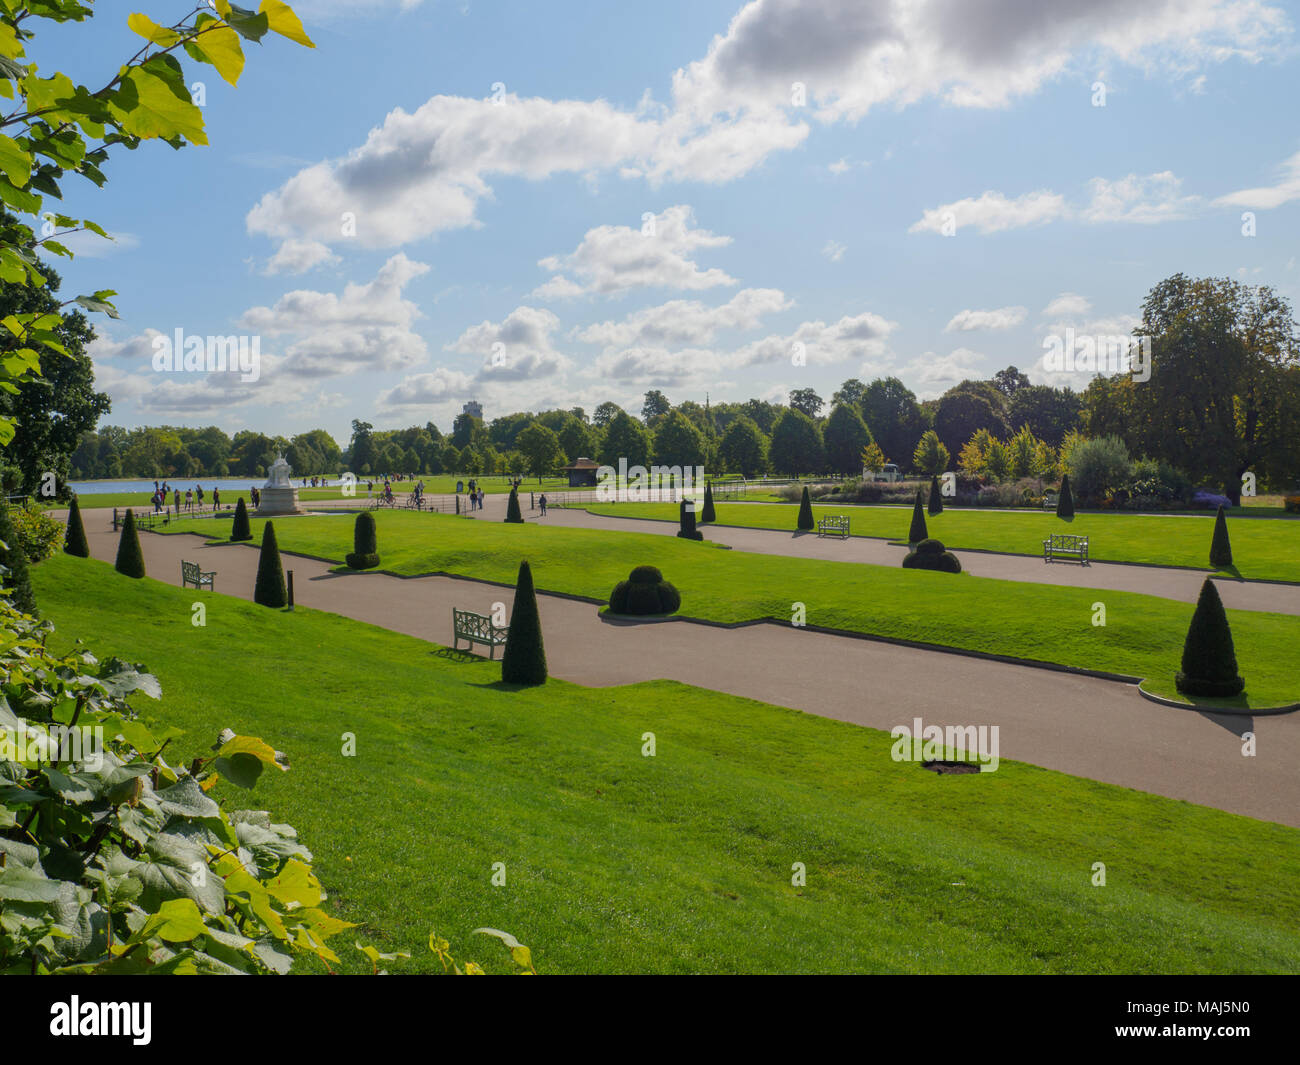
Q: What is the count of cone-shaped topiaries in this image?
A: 13